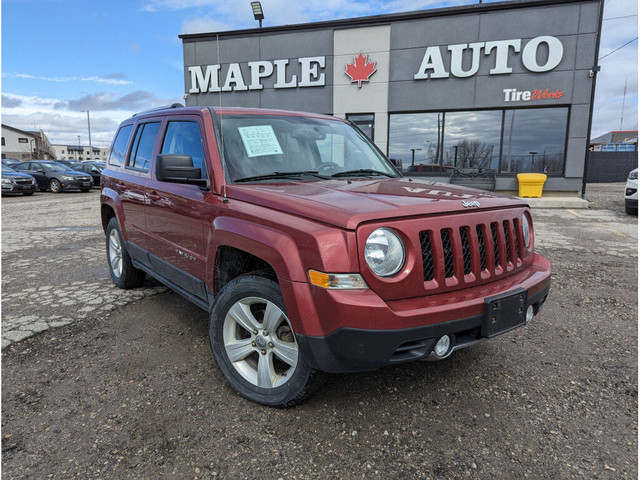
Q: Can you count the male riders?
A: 0